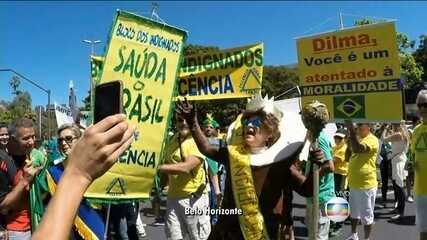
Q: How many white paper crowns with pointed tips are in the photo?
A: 1